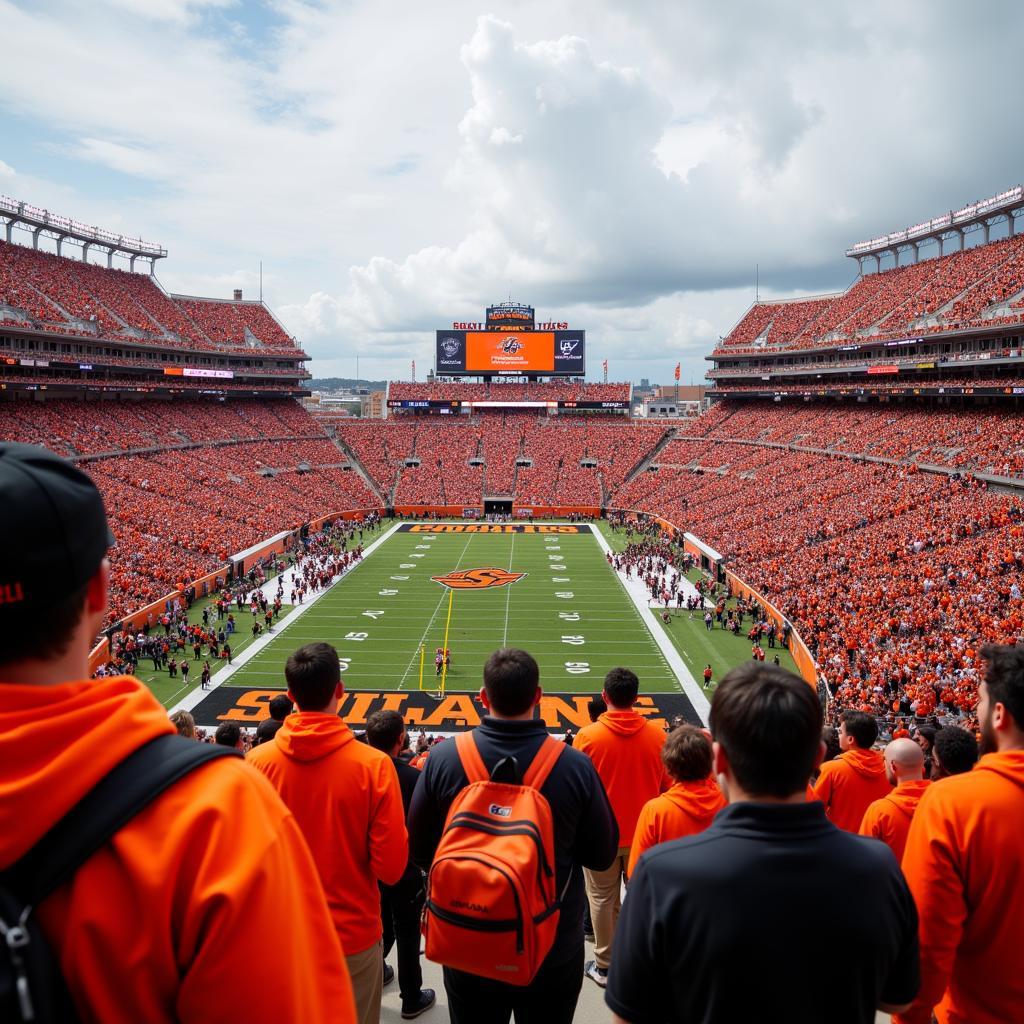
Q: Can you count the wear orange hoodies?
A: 7